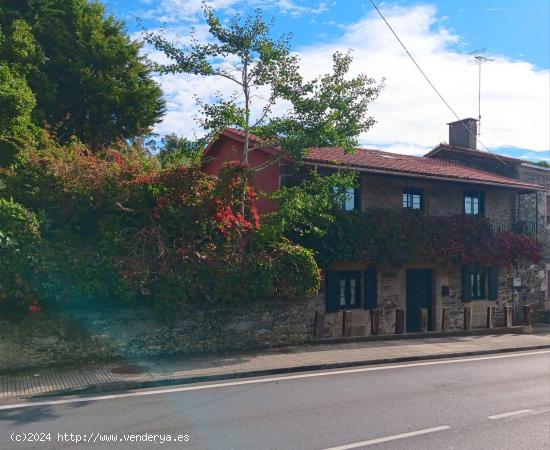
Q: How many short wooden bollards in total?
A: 10